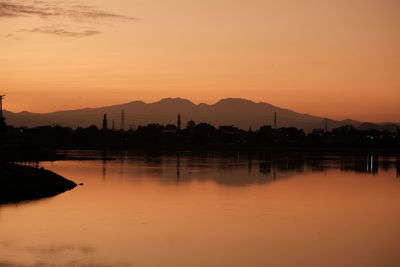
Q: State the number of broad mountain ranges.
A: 1